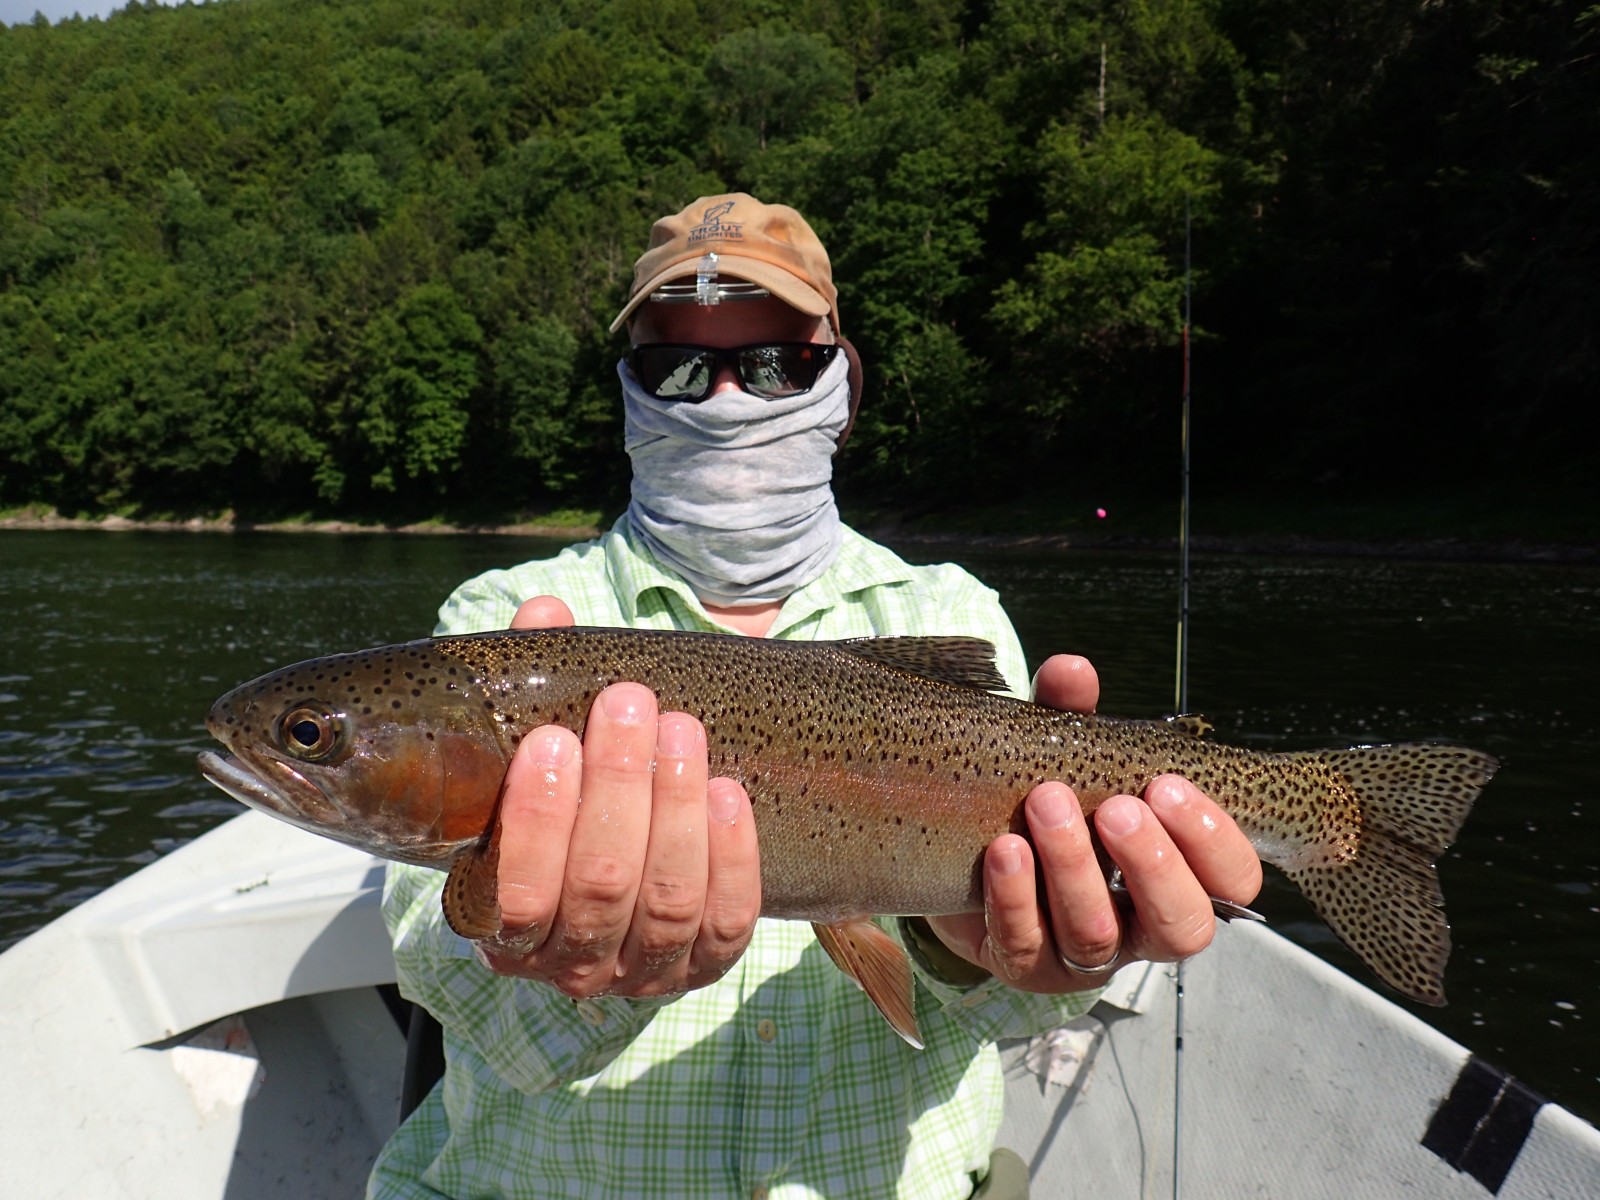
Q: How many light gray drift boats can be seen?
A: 1